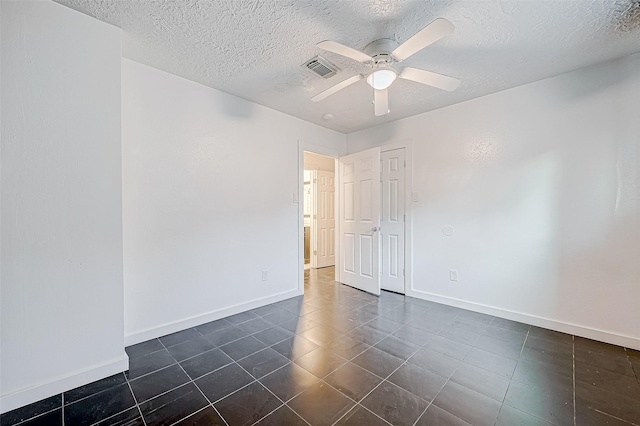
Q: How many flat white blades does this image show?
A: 5